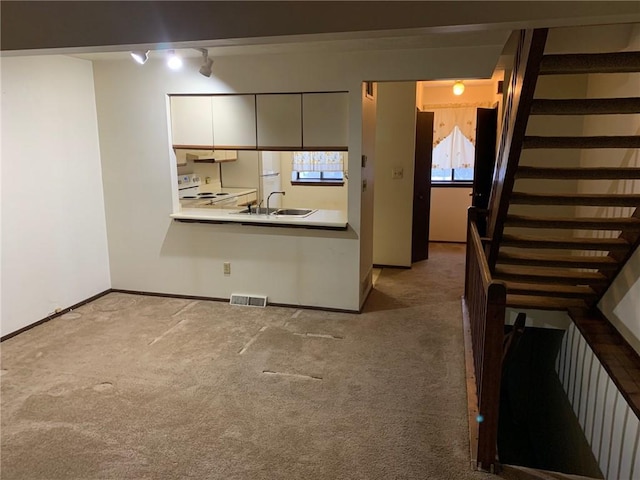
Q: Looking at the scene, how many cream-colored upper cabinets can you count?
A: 4